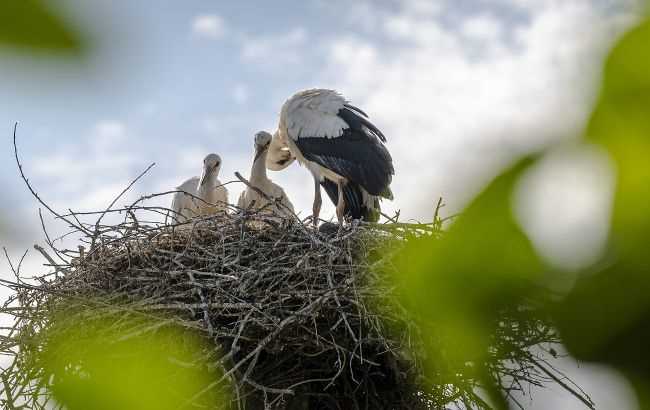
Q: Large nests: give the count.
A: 1